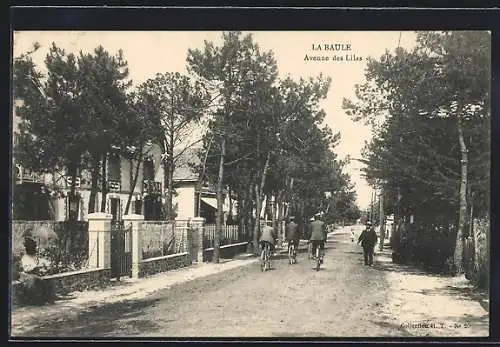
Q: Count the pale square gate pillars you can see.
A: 4